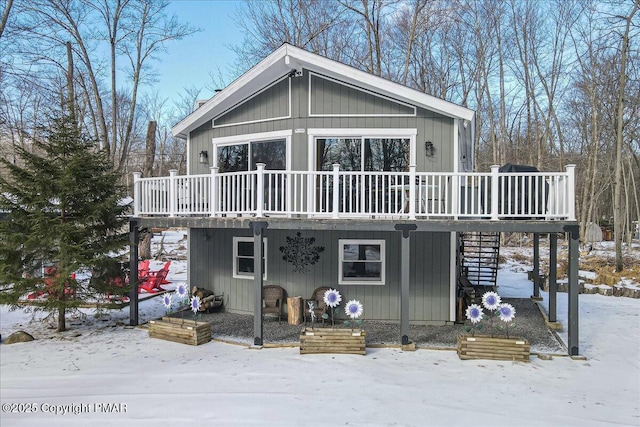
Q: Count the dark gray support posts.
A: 6